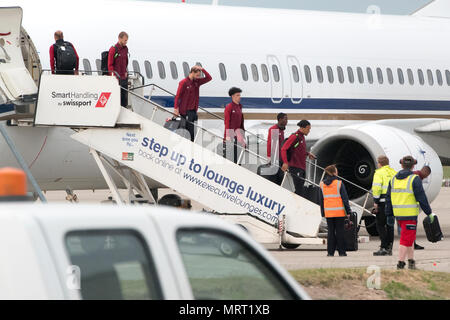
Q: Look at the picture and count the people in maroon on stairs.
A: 6